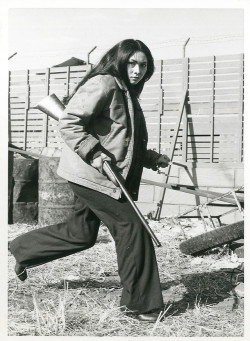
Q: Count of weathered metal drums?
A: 2